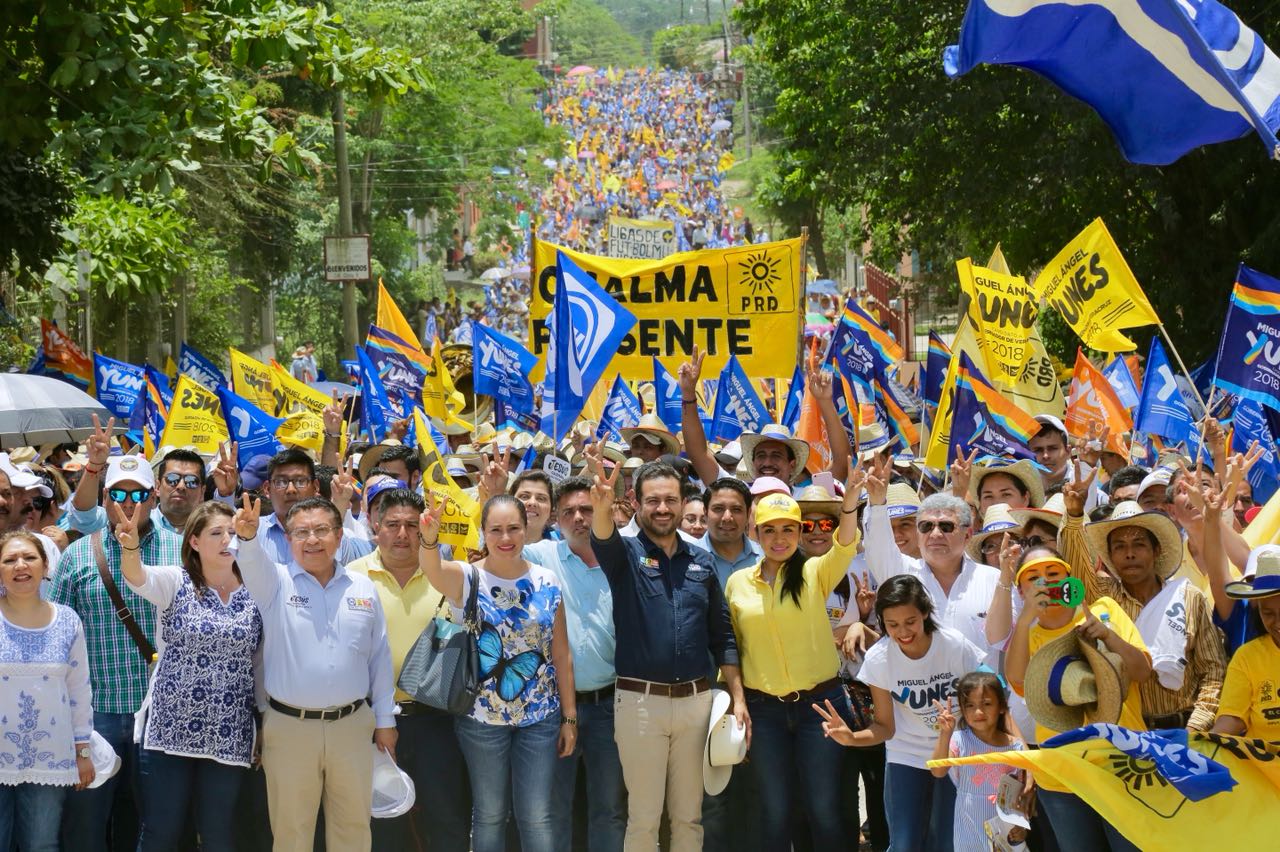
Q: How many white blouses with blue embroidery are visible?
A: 2